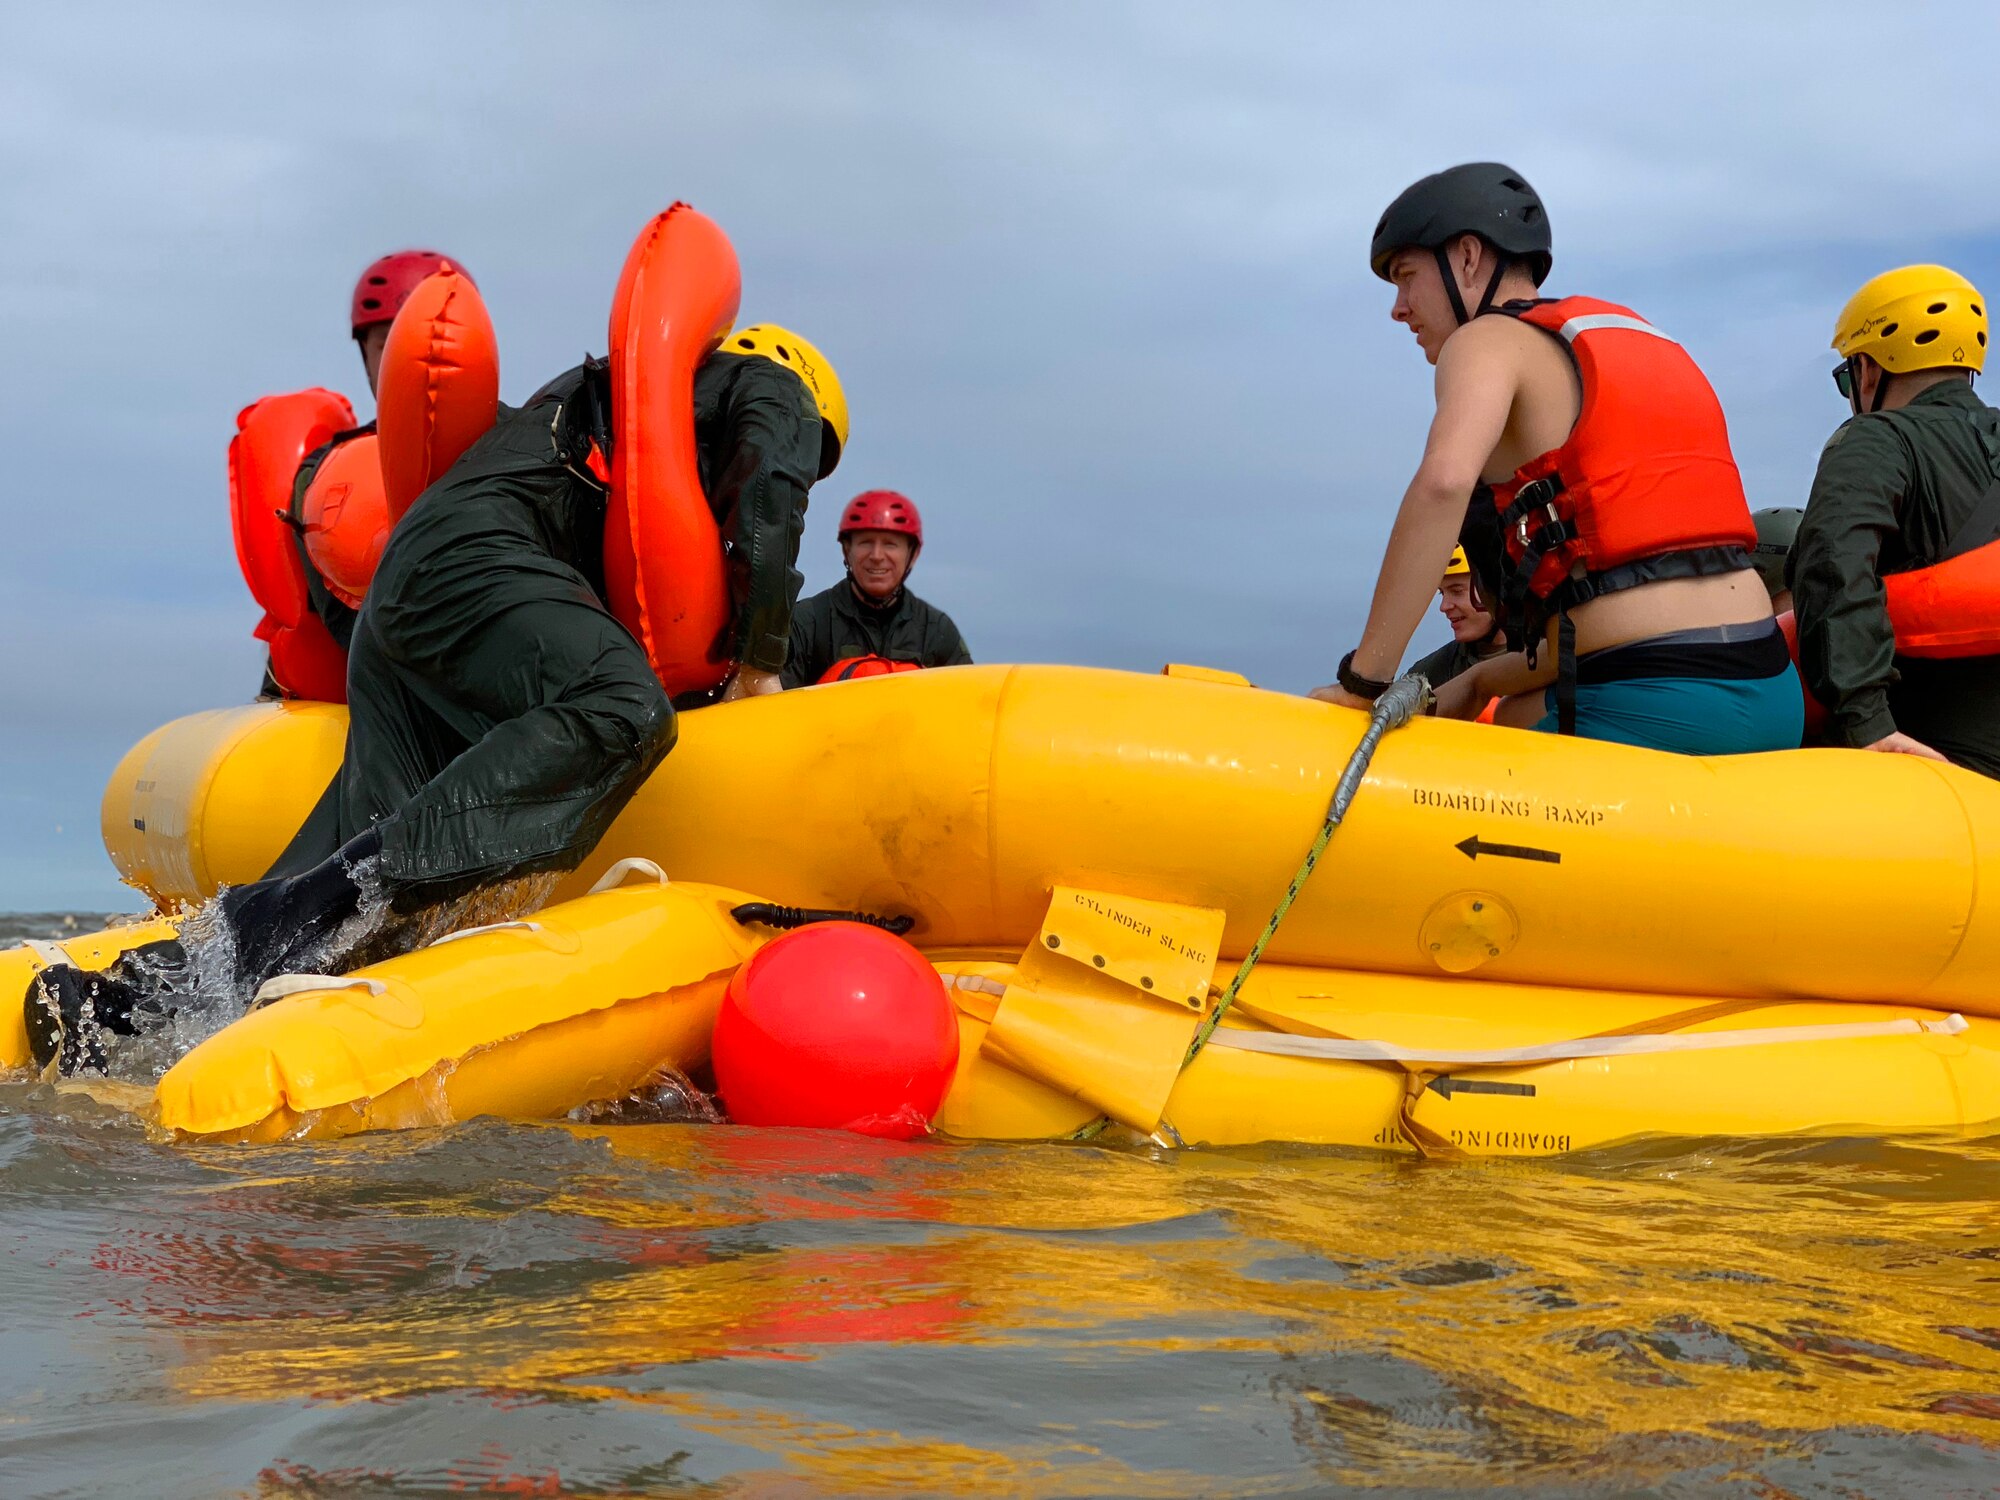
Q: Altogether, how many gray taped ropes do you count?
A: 1